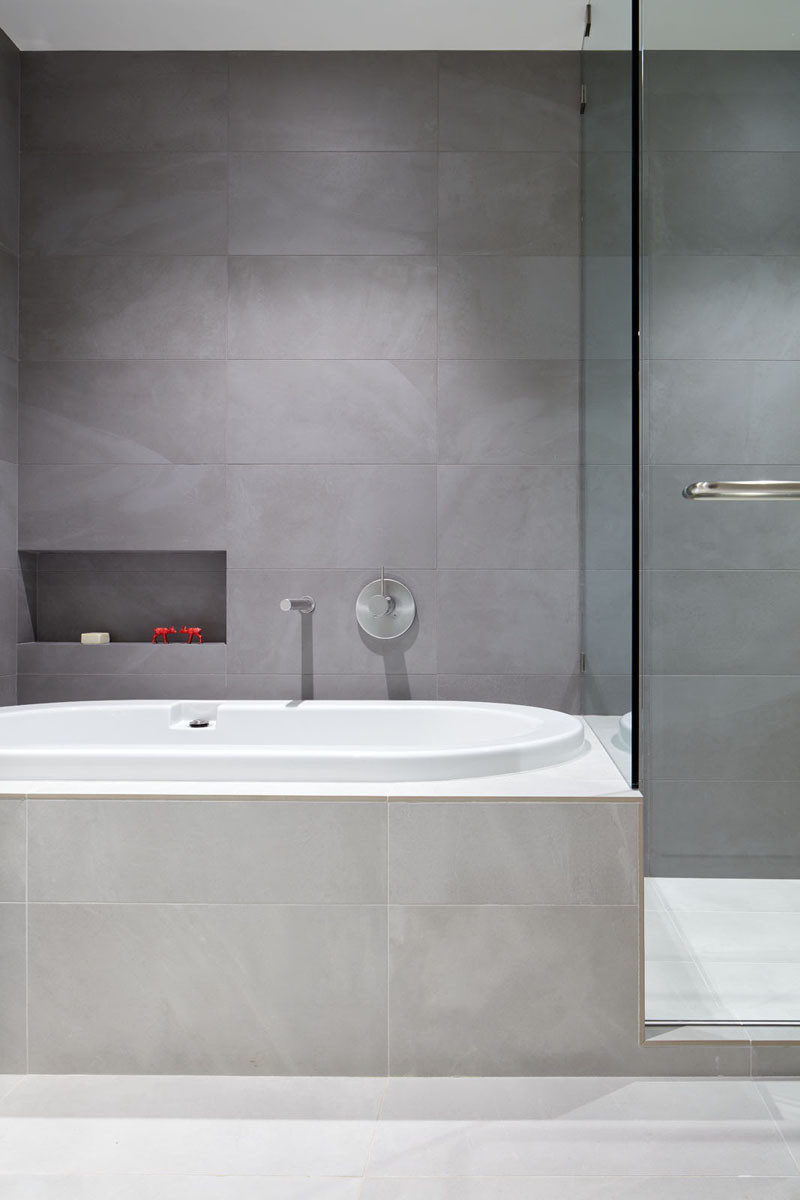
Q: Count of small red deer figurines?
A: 2